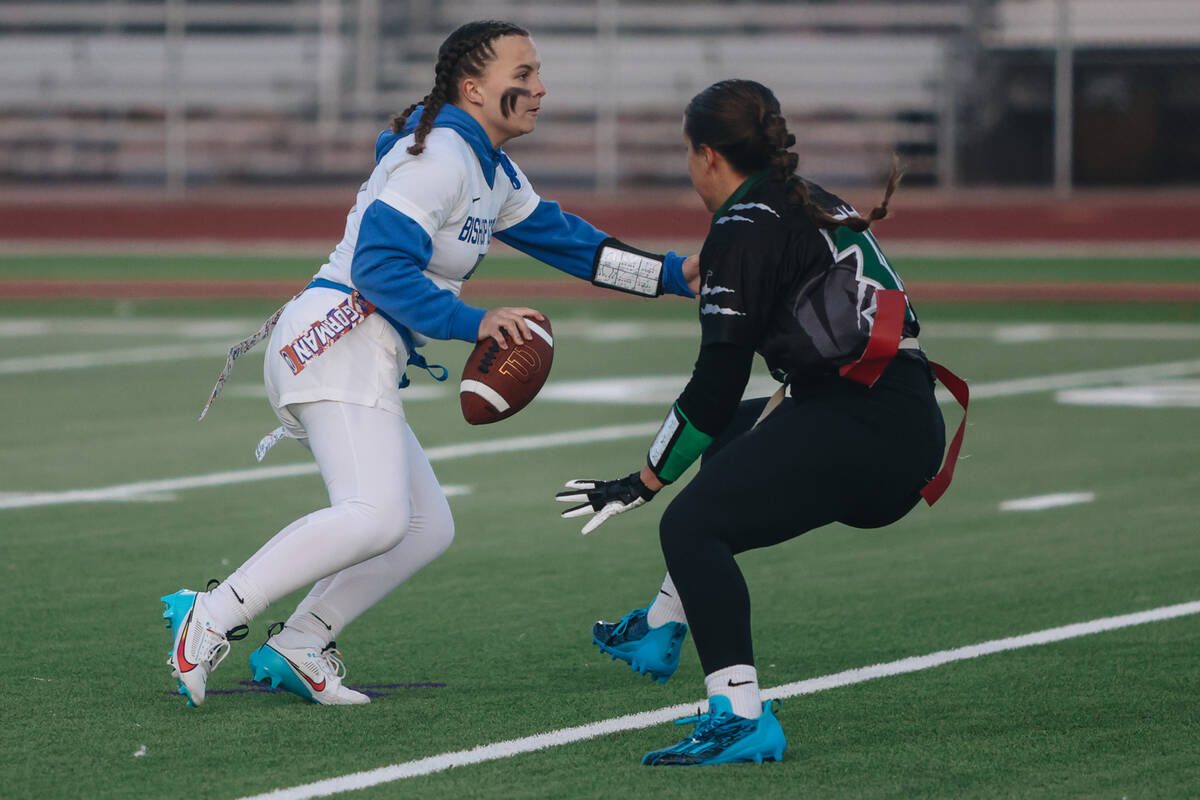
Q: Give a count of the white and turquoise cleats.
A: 2